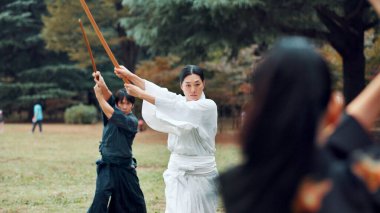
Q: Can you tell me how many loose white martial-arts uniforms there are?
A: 1